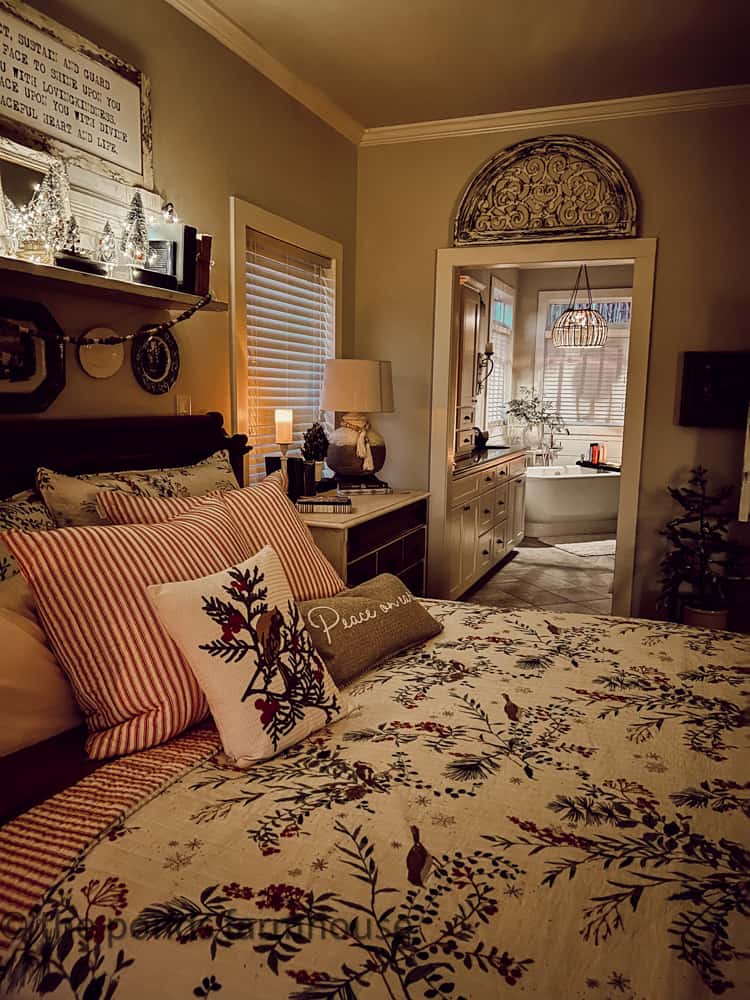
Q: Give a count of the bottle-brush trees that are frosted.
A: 4